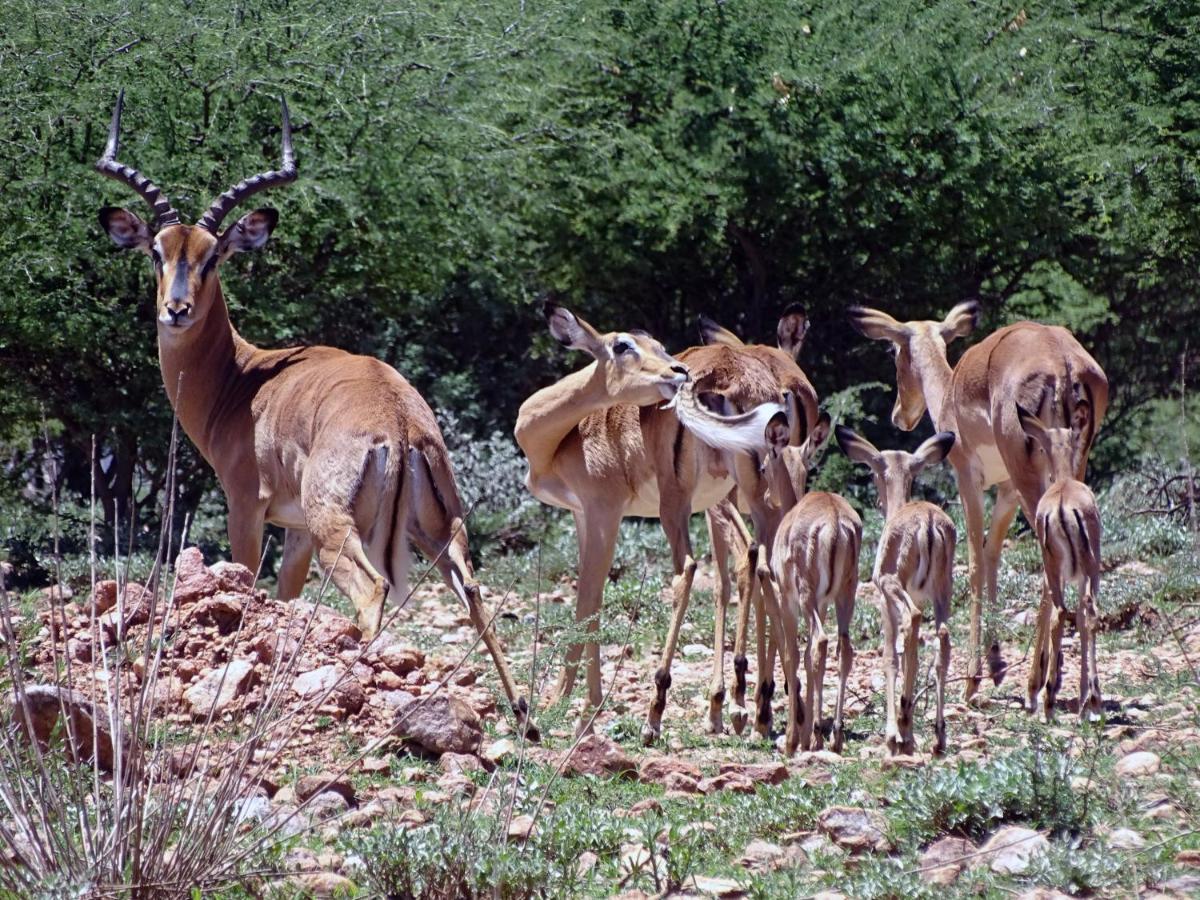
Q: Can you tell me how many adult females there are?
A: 3